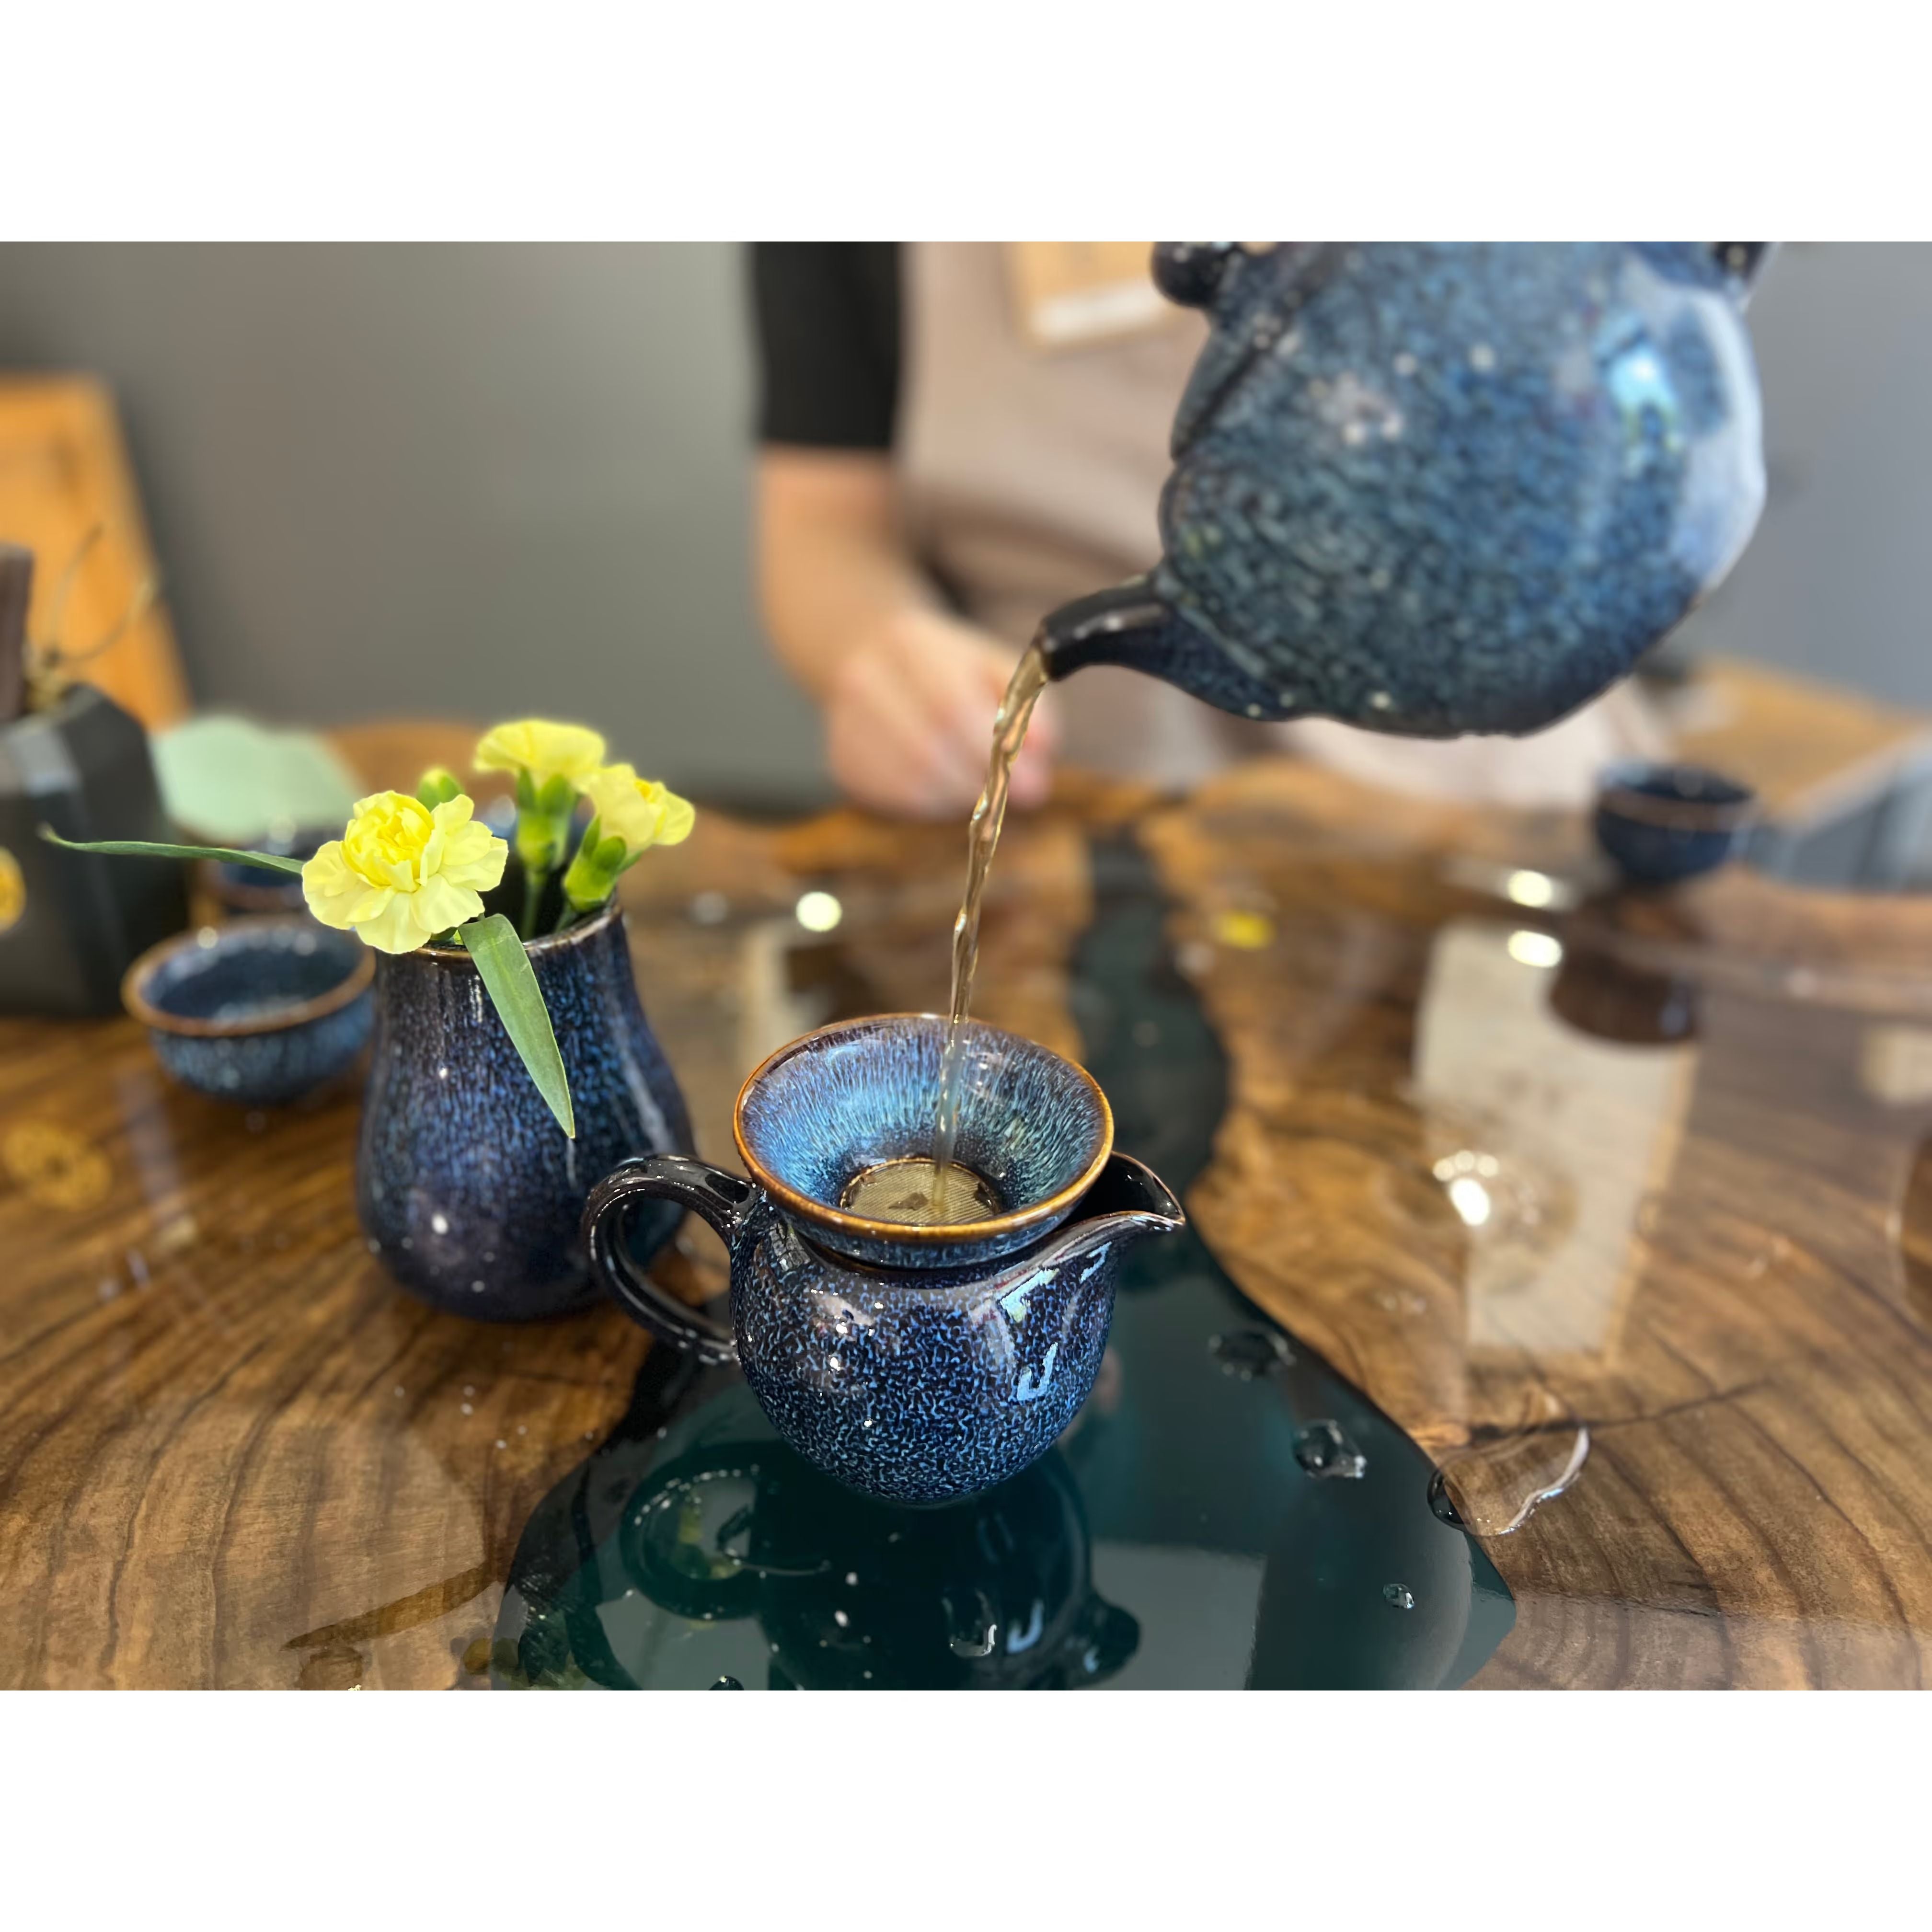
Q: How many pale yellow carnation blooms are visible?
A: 3